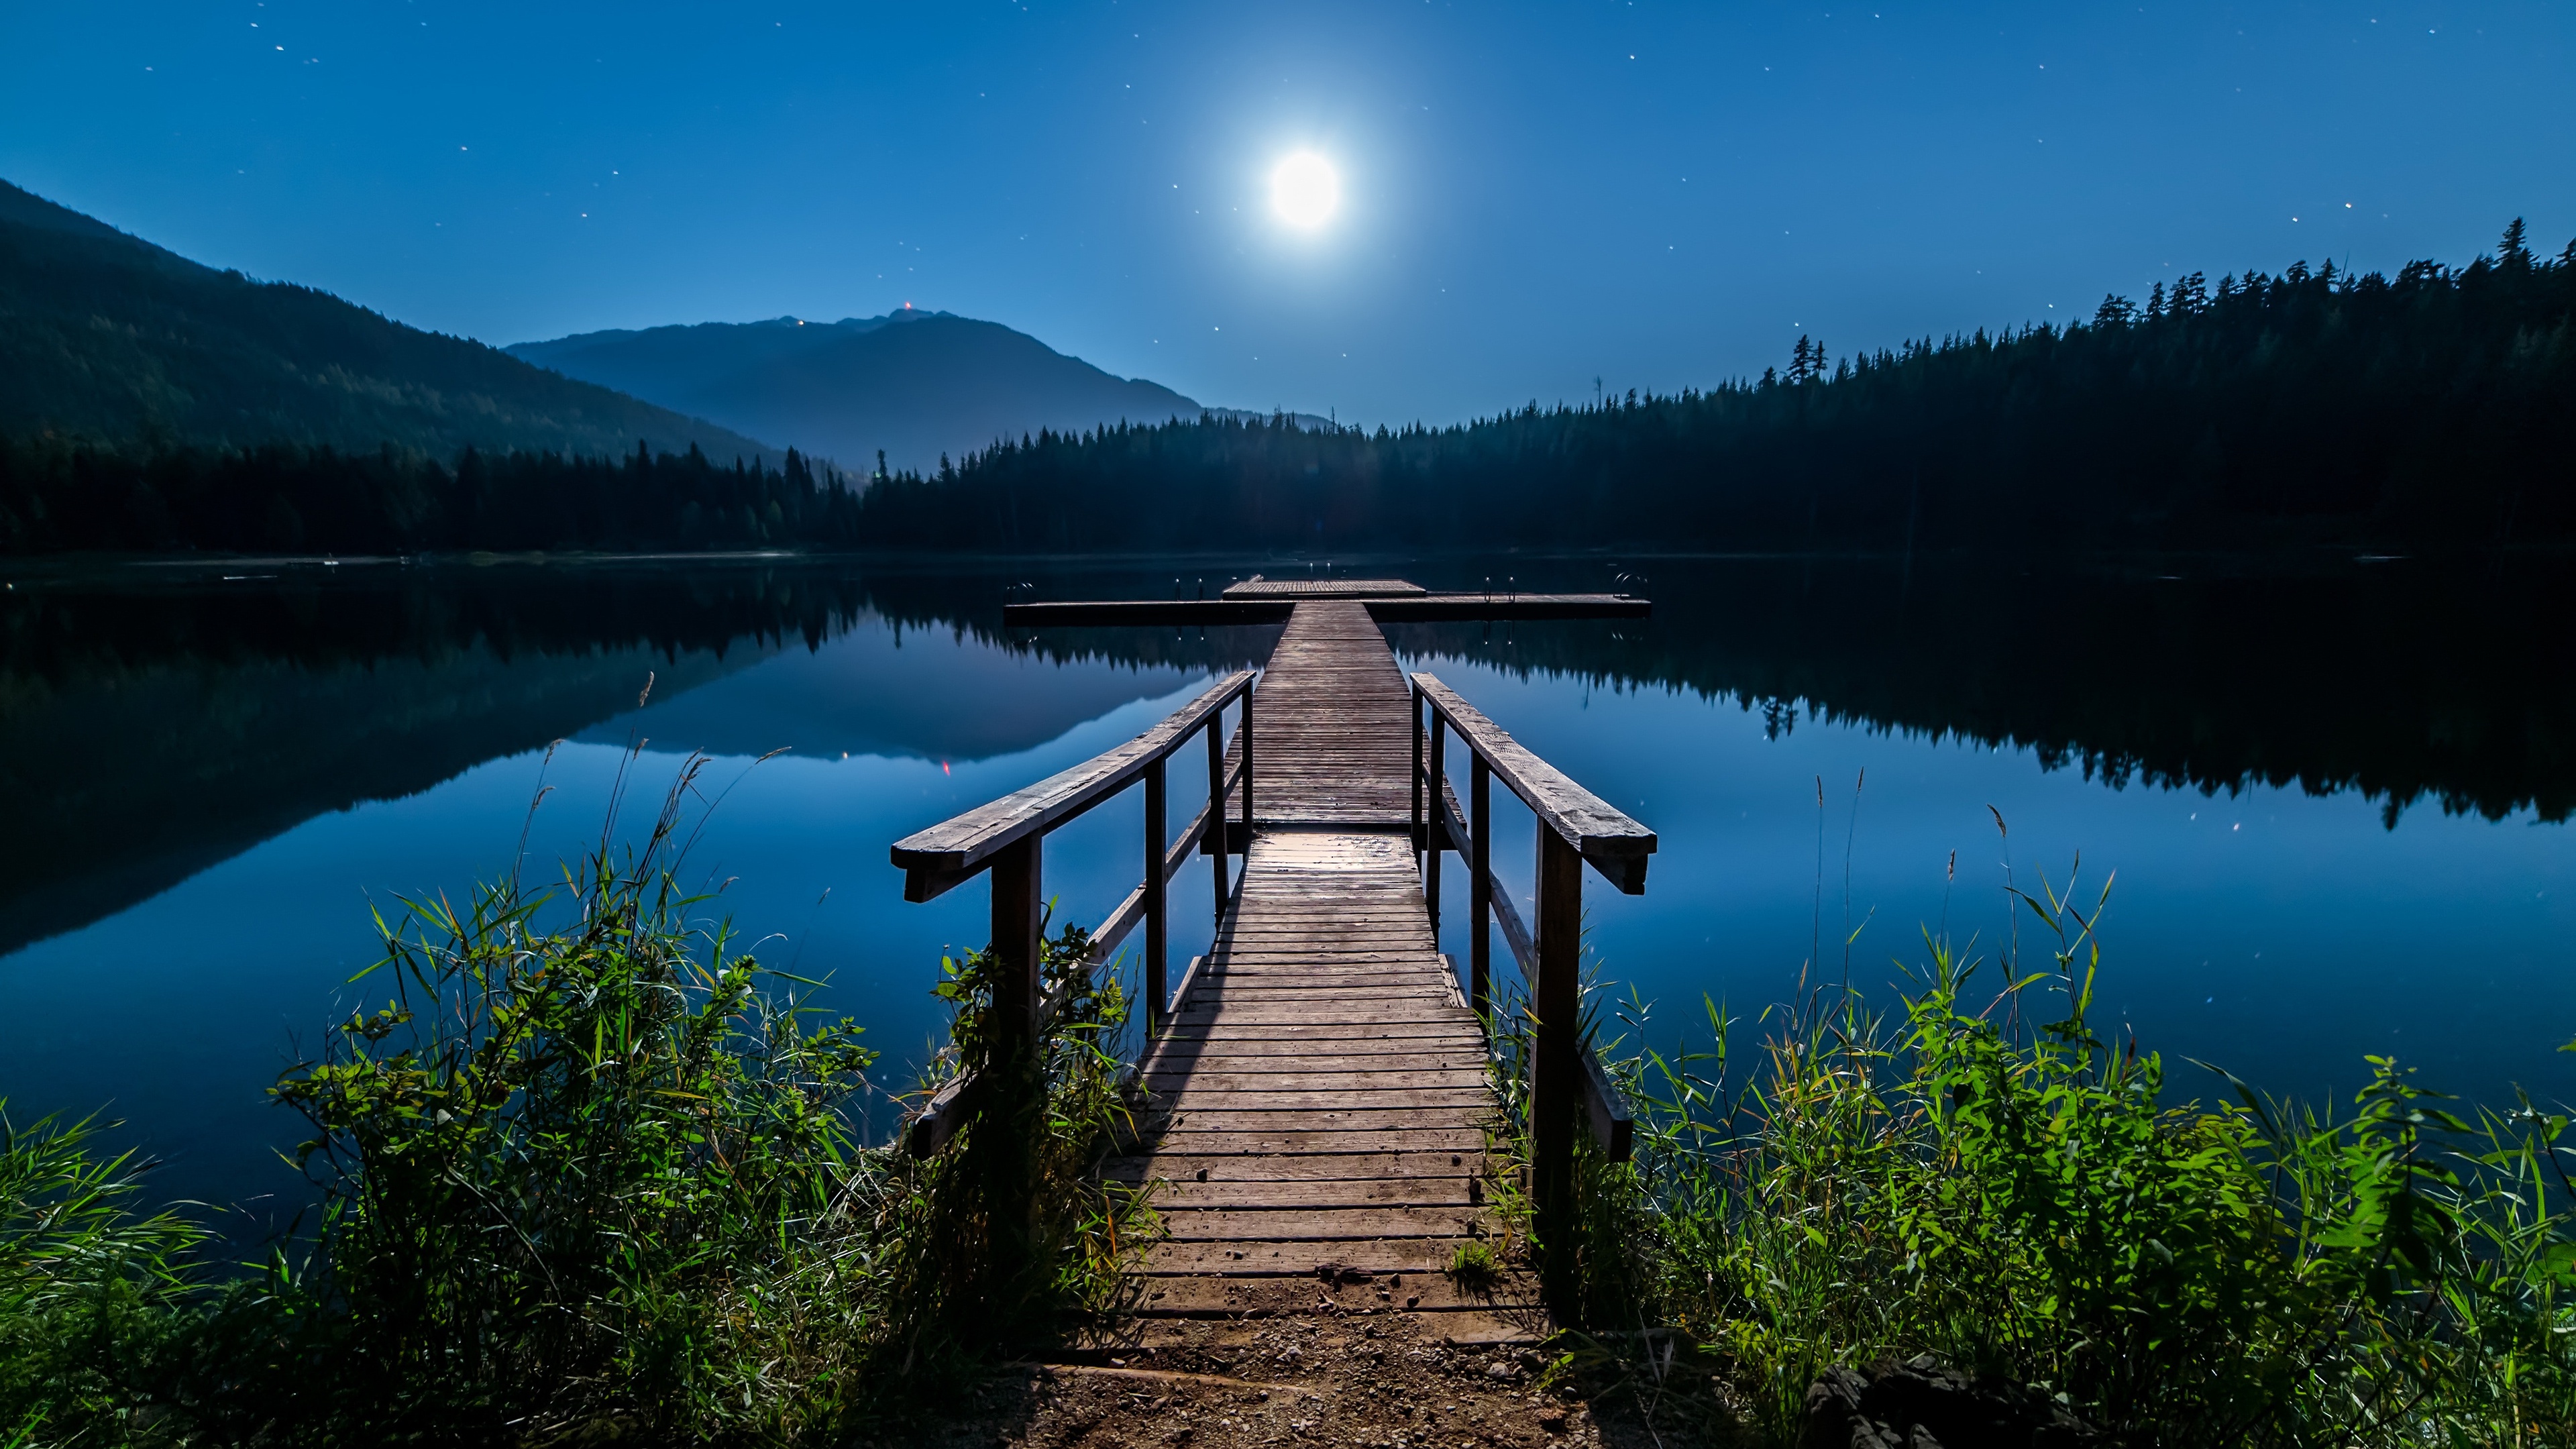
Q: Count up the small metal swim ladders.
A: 5